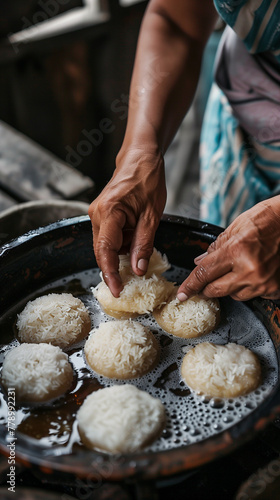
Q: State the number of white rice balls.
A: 7